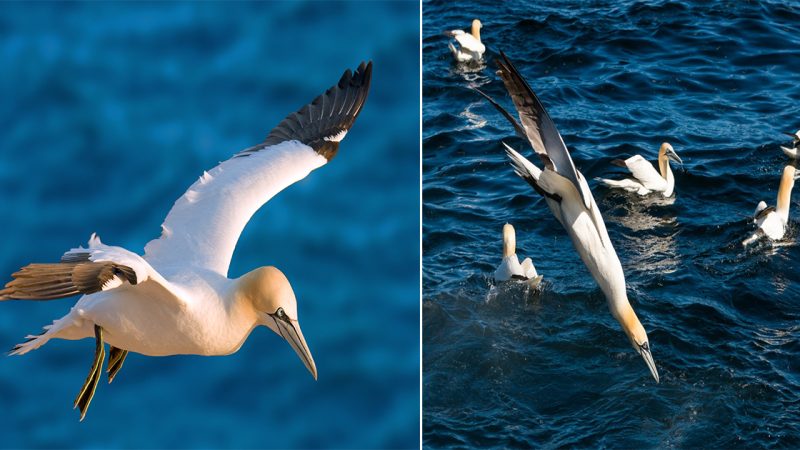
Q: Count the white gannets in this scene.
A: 7